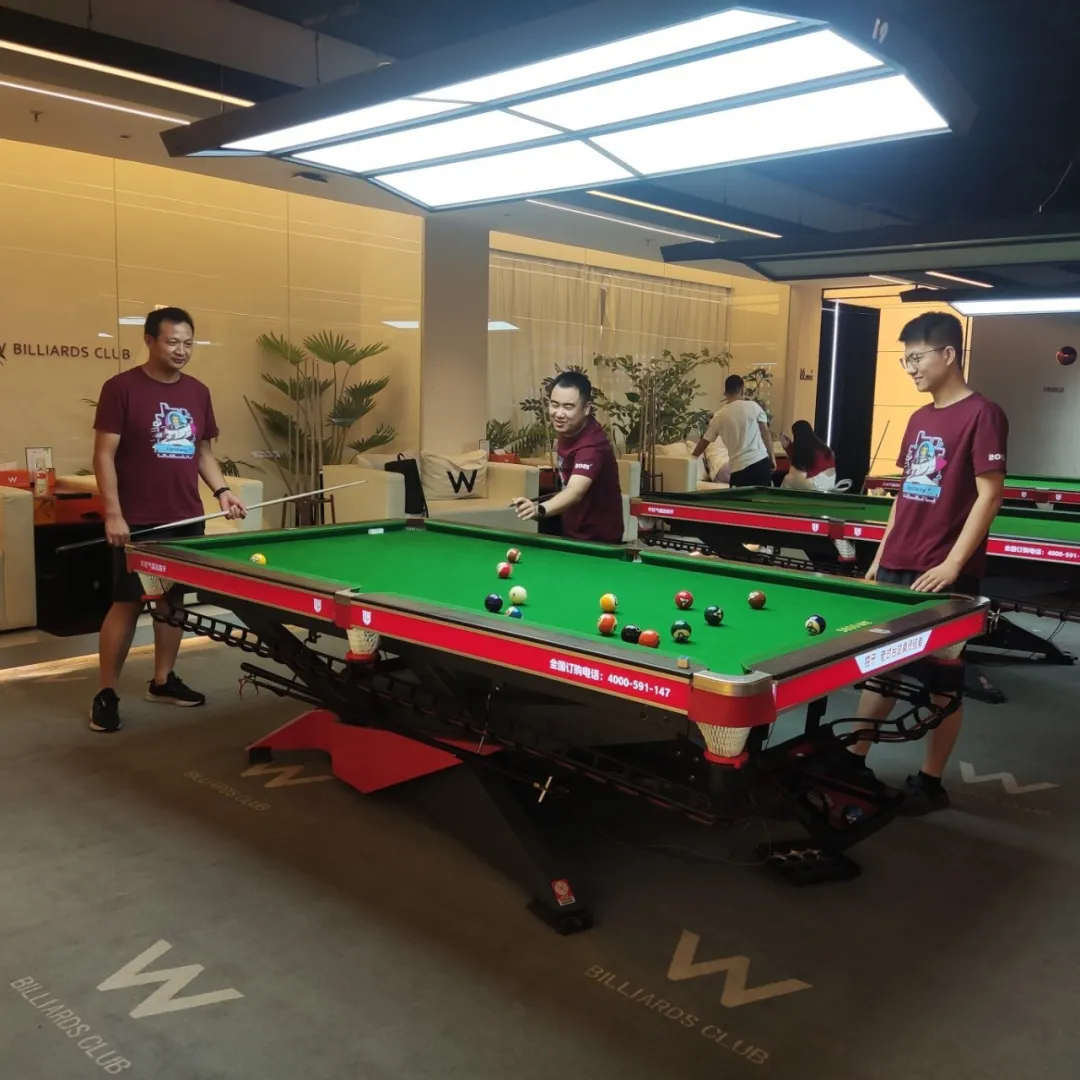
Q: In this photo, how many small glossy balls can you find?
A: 15